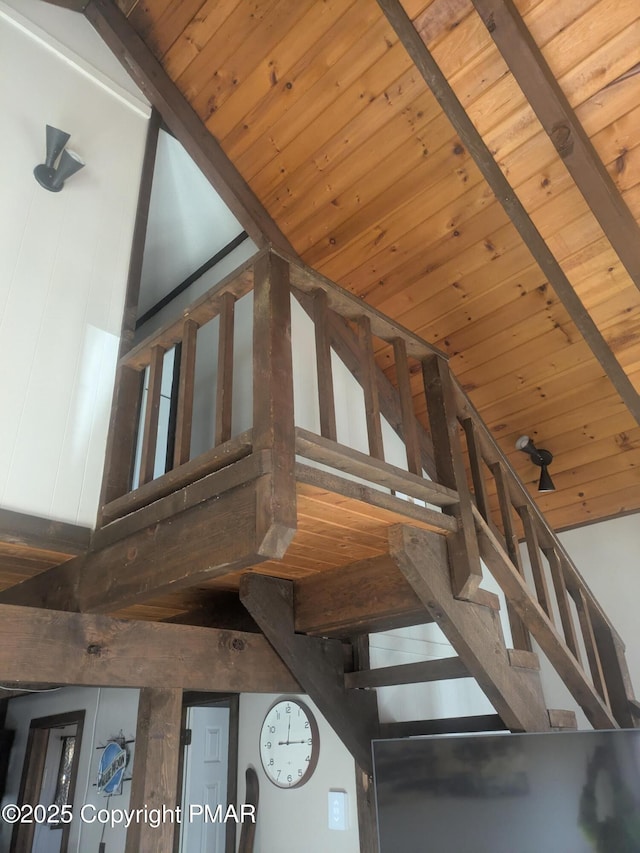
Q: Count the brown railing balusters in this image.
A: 11